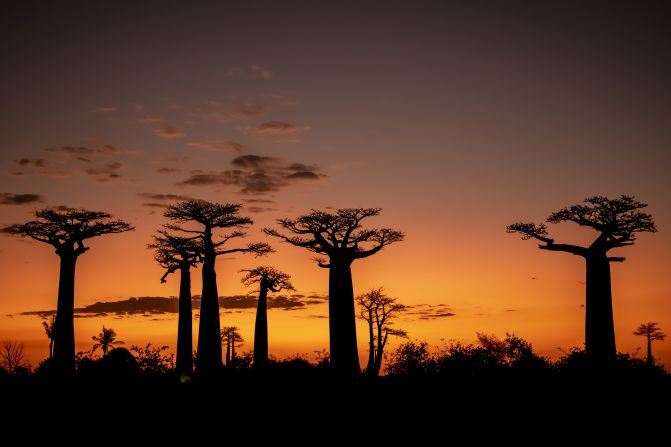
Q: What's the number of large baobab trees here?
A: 6